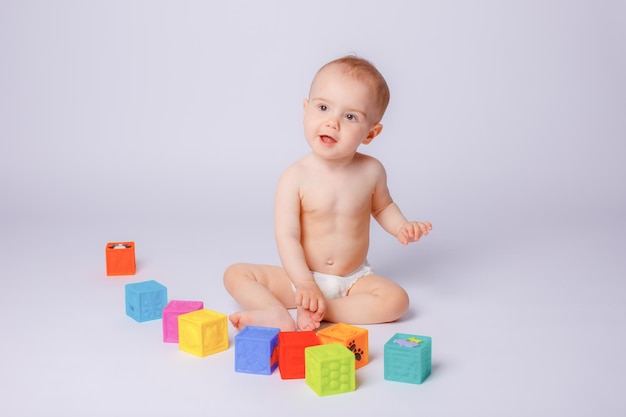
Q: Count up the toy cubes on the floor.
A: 9